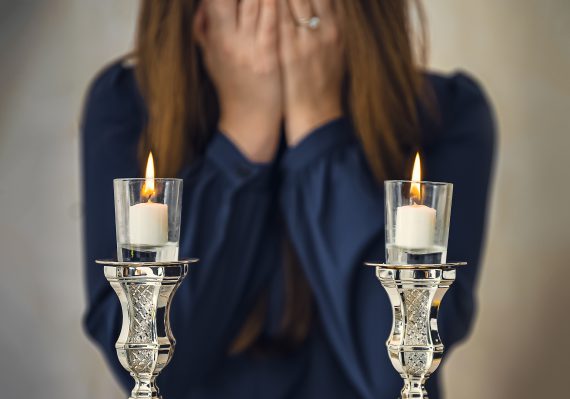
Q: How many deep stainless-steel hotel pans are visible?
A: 0